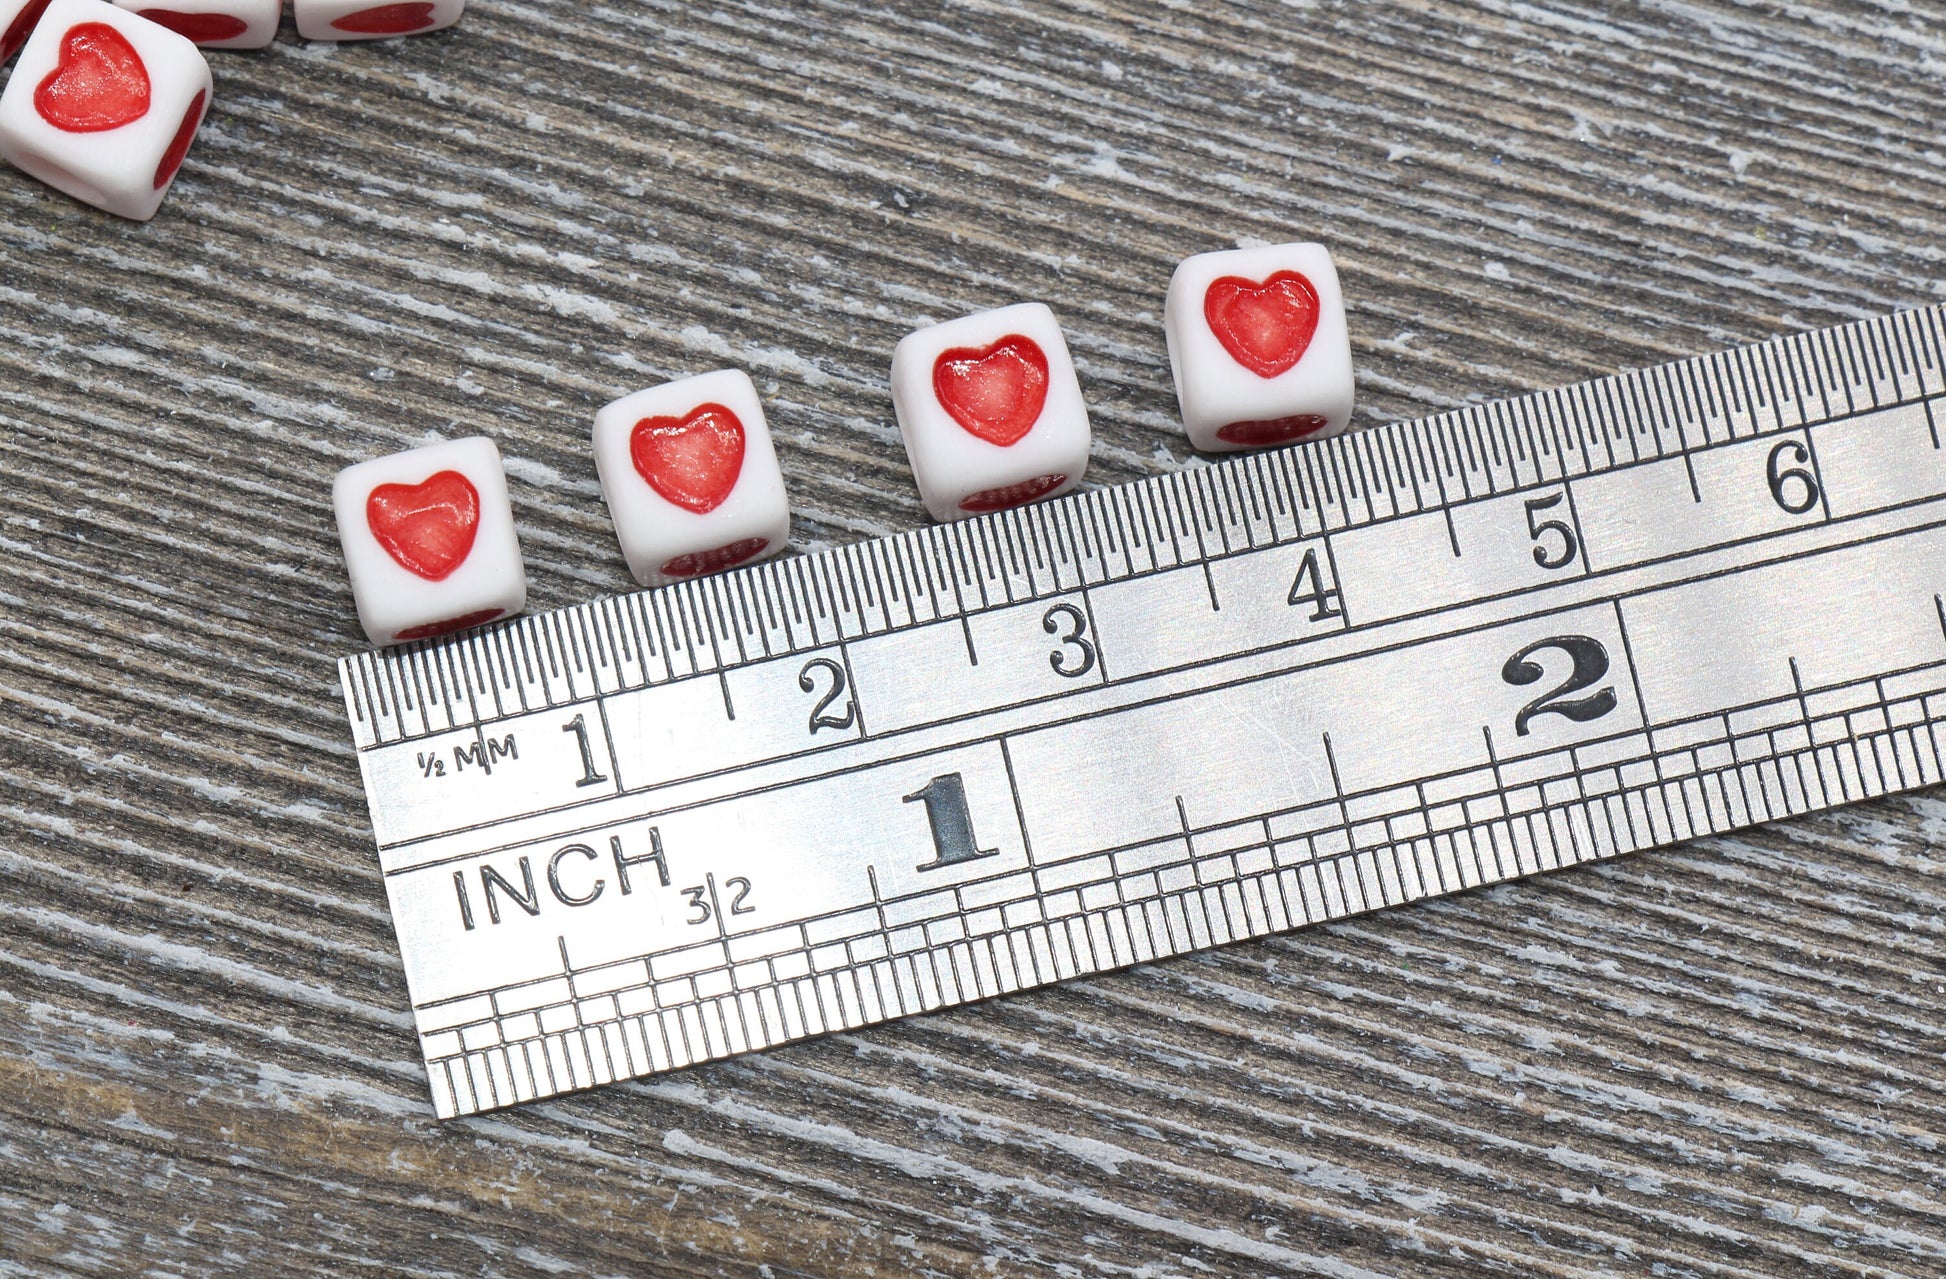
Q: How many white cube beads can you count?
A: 8